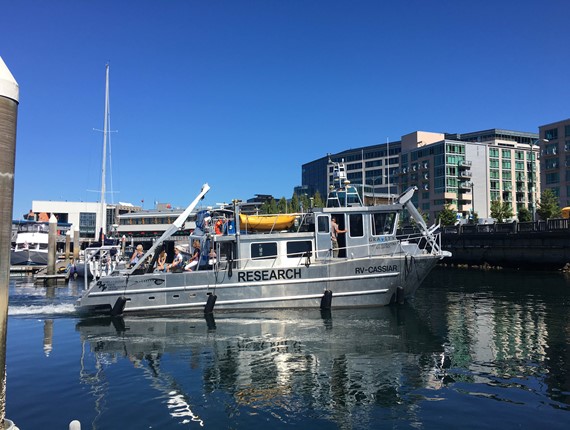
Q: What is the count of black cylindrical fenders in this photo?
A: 4